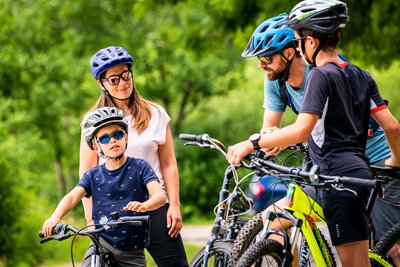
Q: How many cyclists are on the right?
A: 2